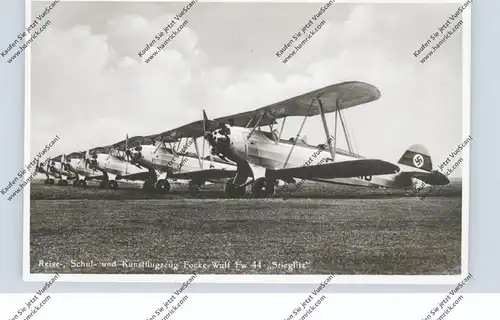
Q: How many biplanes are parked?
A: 6